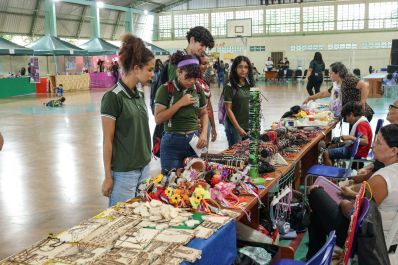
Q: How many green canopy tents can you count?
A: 4